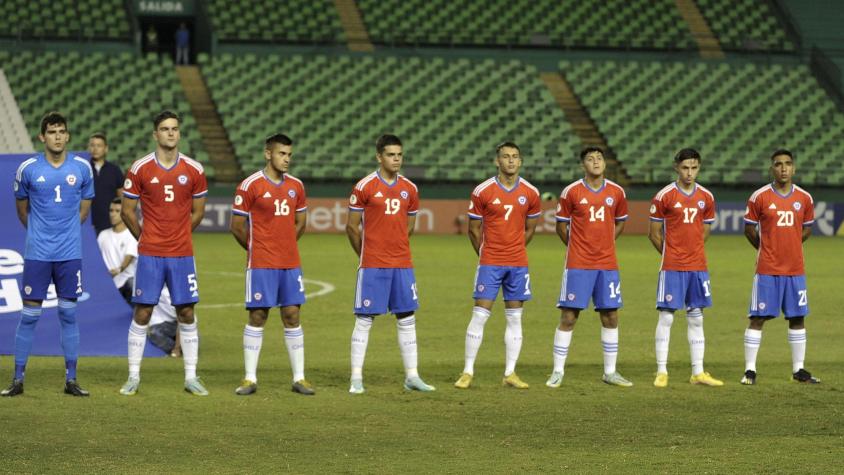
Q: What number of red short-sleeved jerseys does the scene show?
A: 7